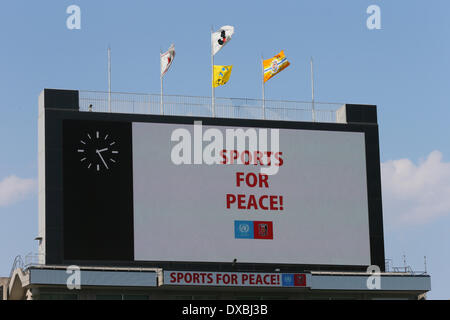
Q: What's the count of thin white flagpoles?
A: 5